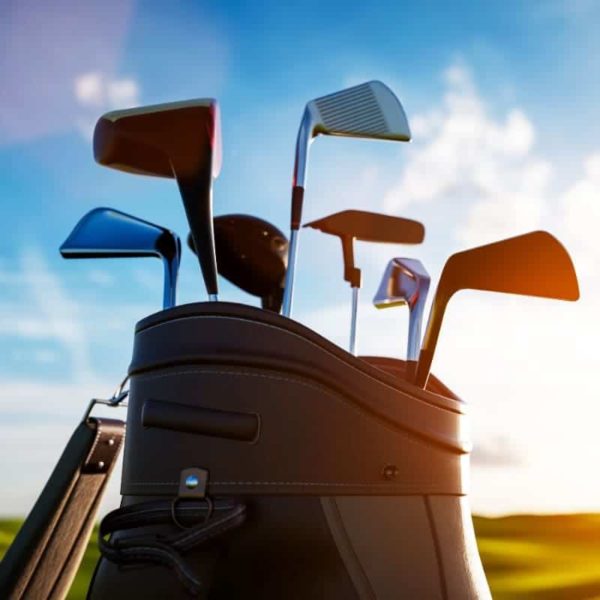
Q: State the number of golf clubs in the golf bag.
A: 7